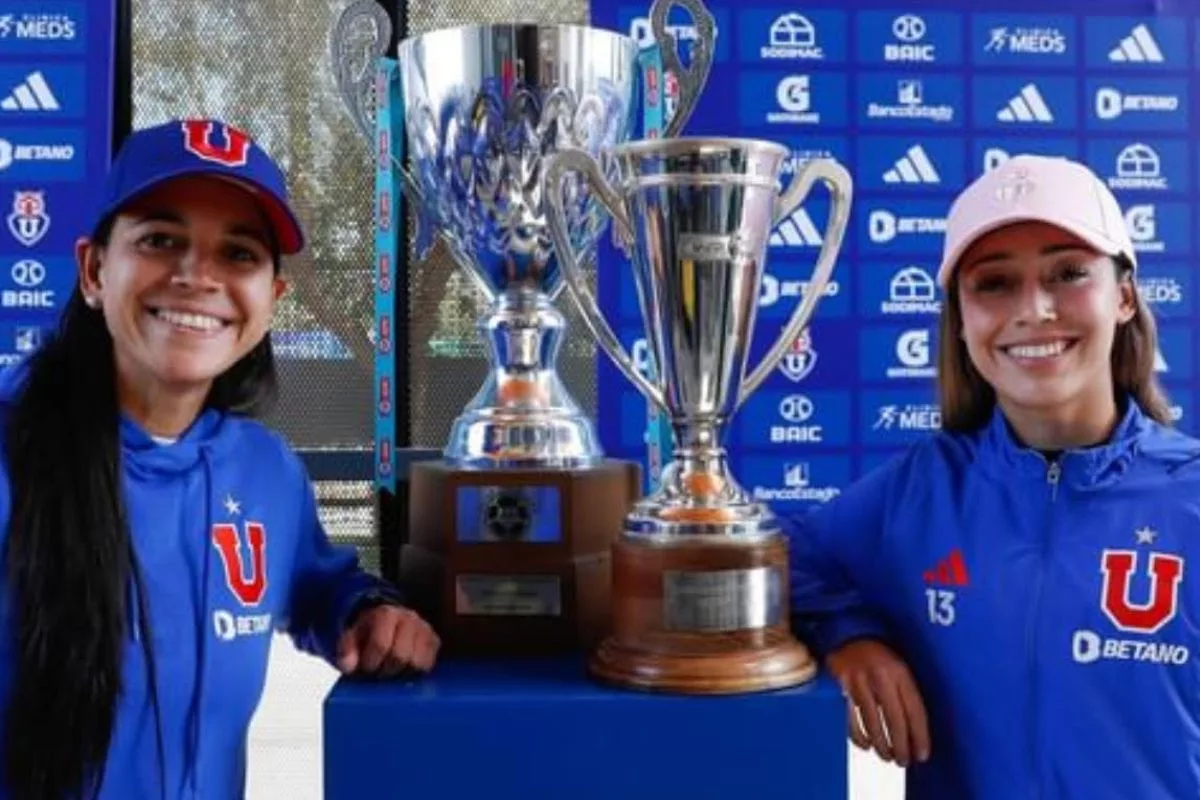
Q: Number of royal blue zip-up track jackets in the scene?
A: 1